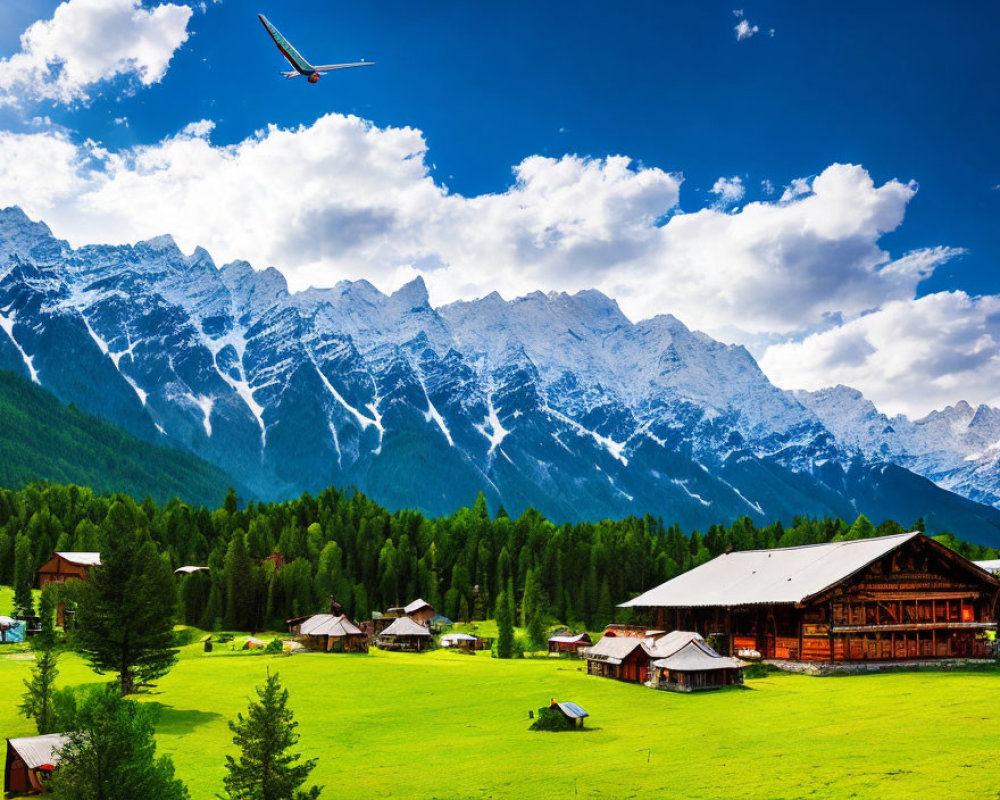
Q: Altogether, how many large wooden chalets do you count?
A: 1